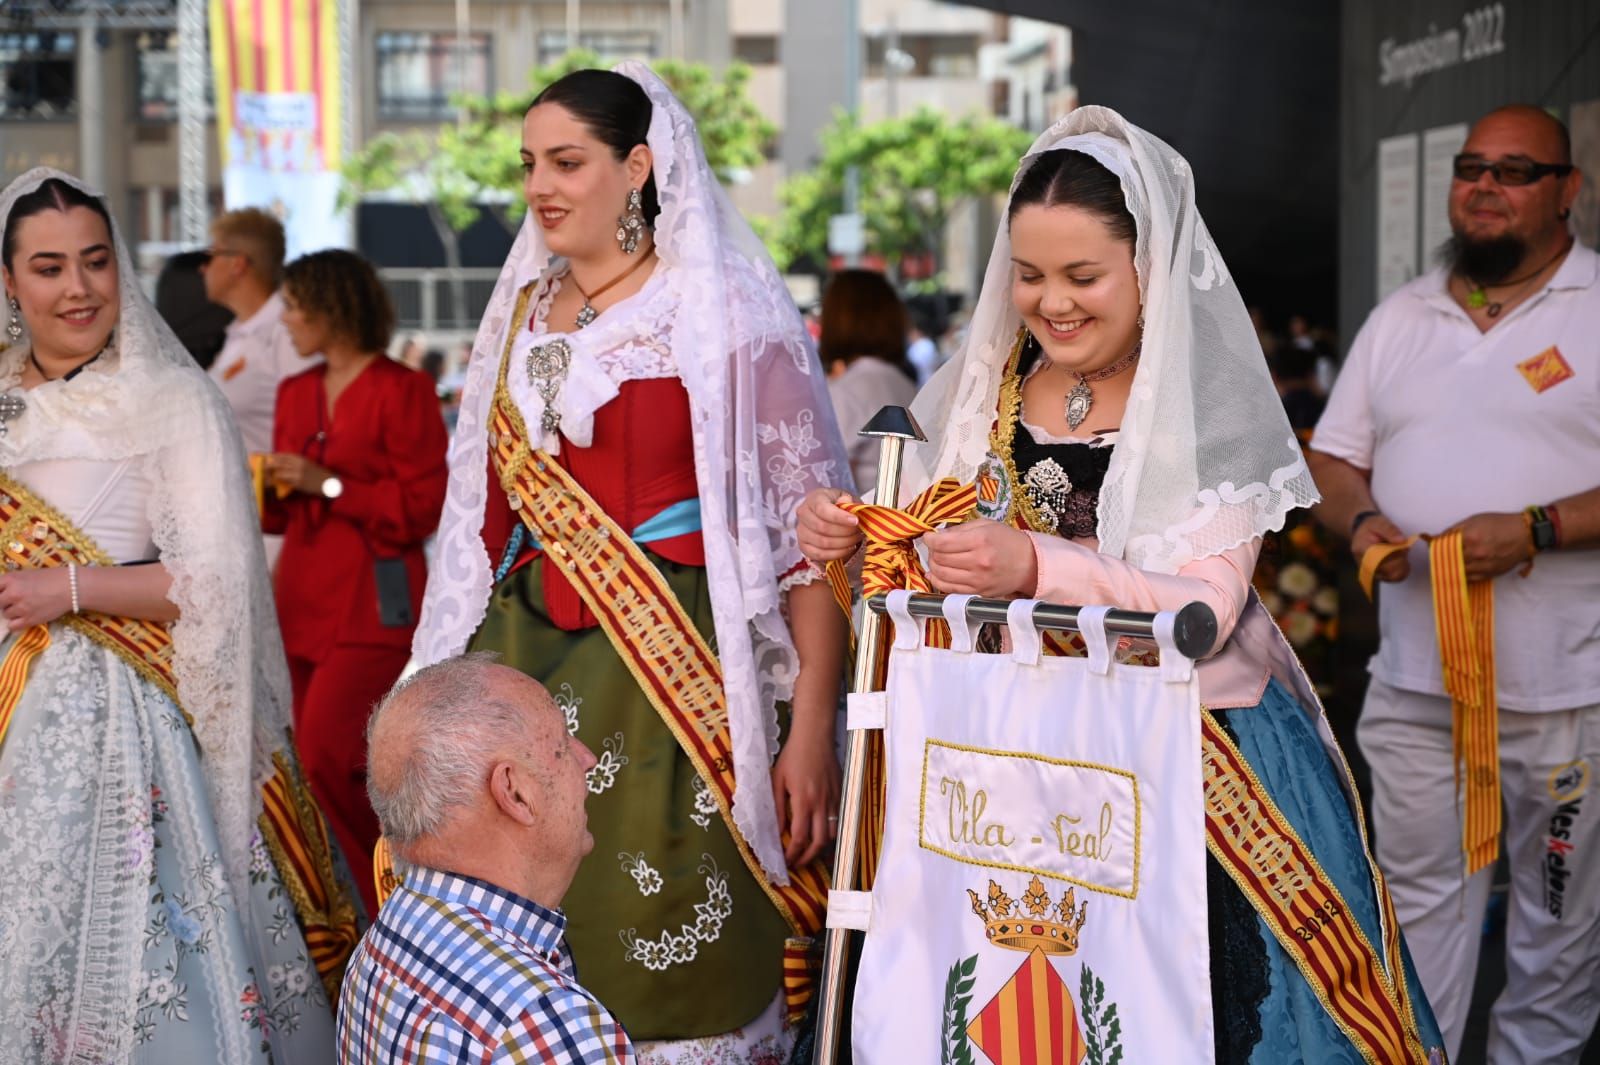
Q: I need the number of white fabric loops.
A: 7